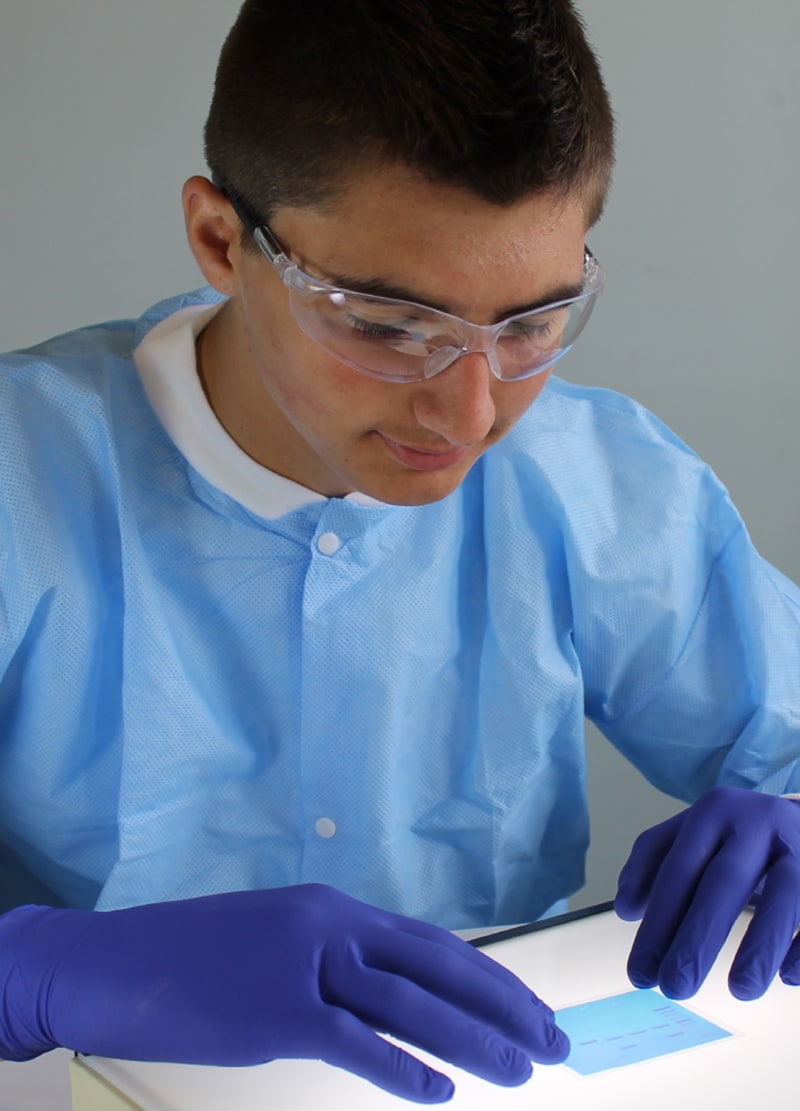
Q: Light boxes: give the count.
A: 1